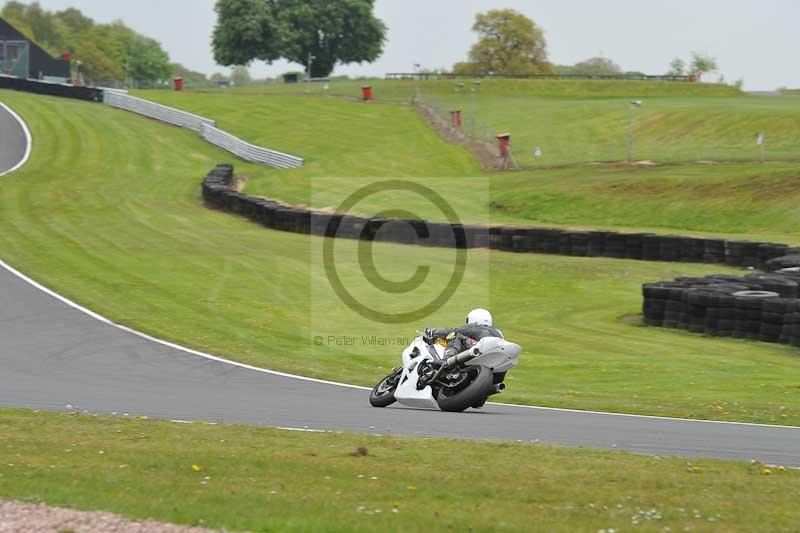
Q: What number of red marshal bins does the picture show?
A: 4